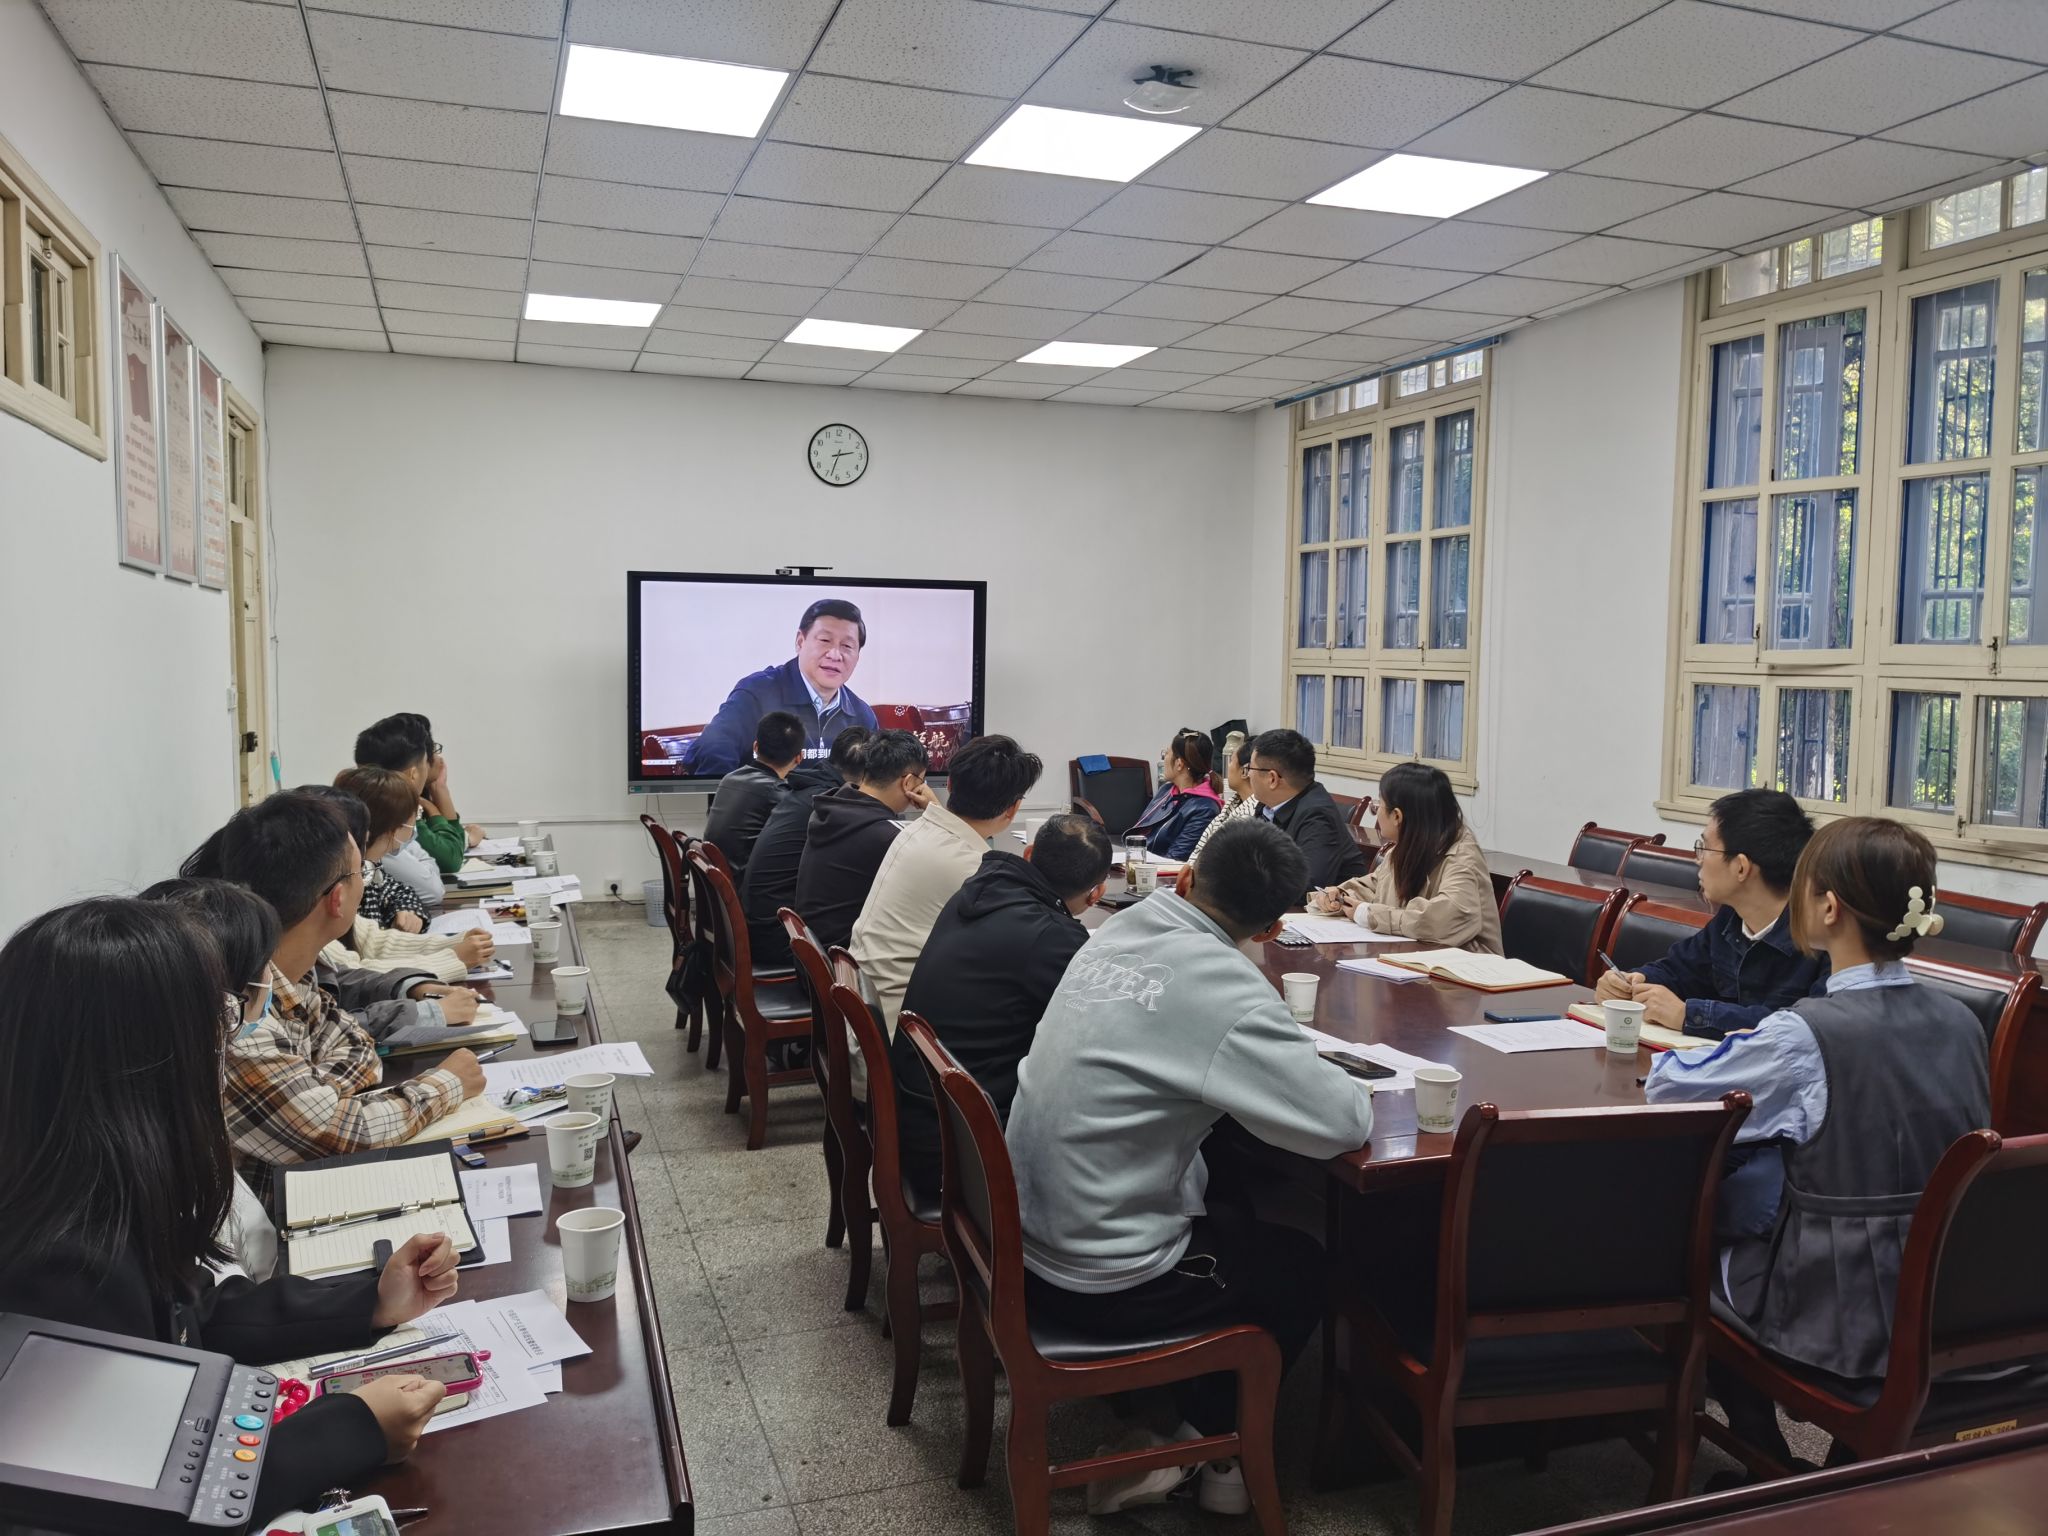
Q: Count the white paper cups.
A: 14